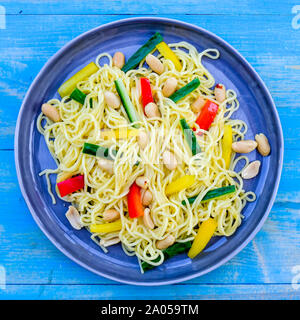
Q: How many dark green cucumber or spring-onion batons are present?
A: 8